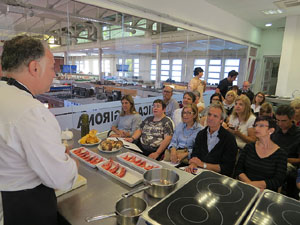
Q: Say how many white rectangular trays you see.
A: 3